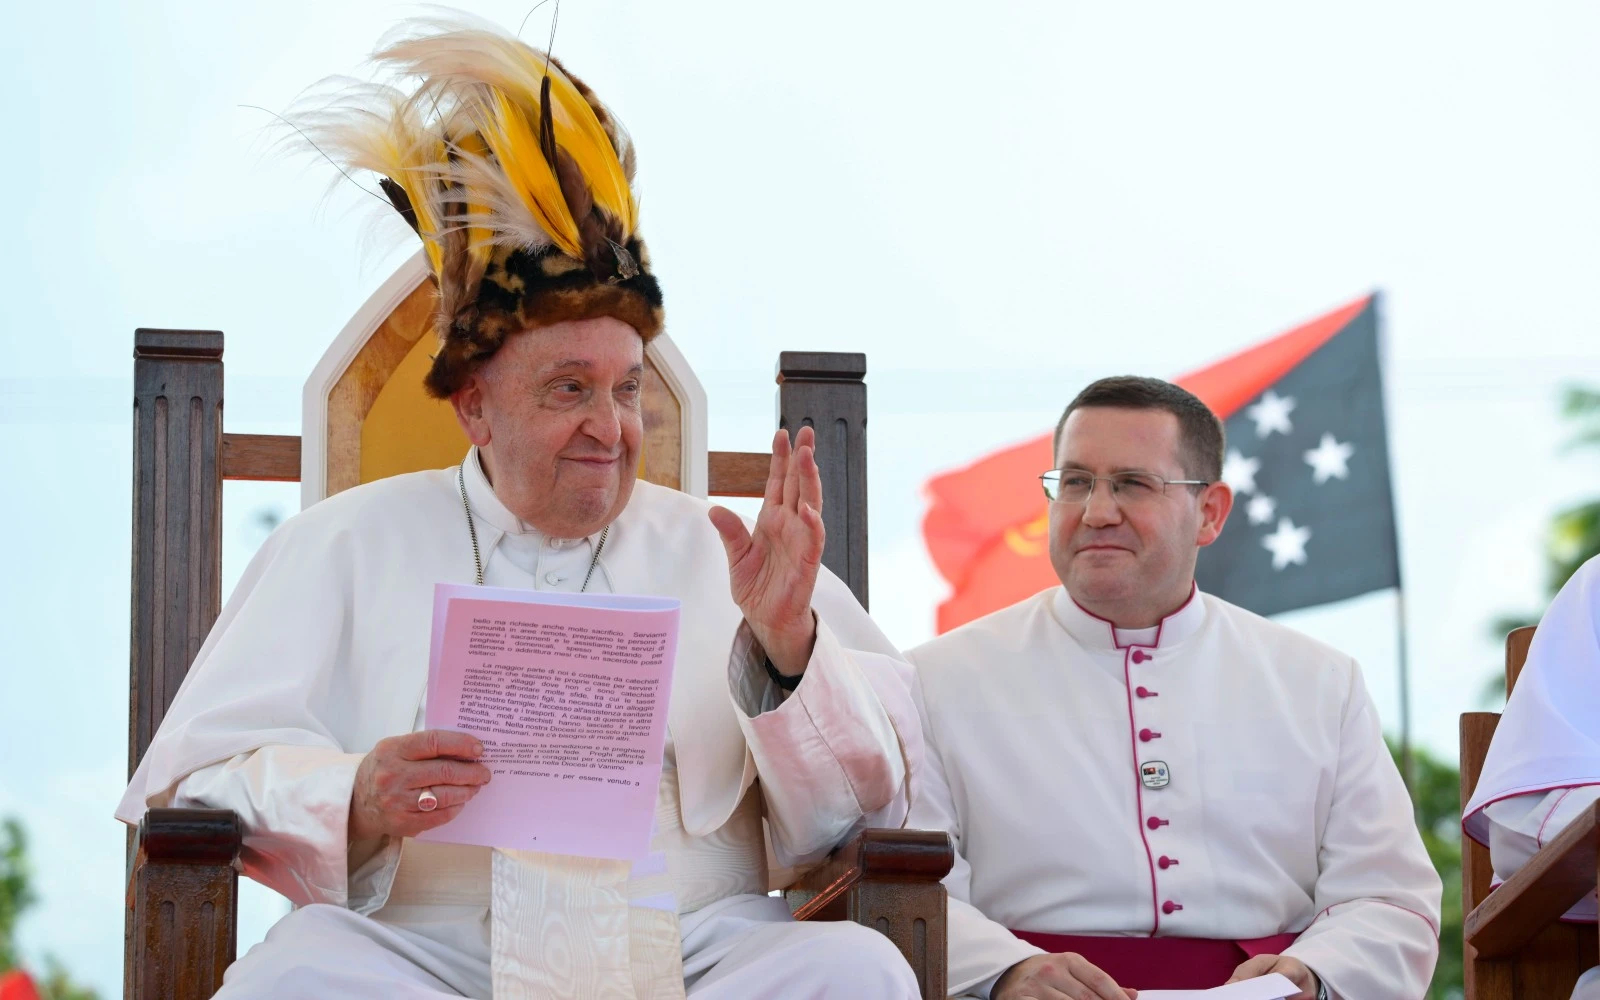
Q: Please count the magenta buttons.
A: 6